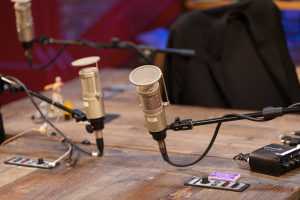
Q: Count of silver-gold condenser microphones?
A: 3